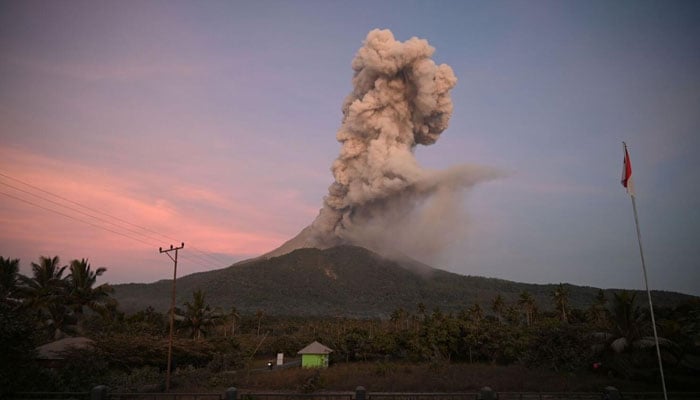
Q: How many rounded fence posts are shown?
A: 5